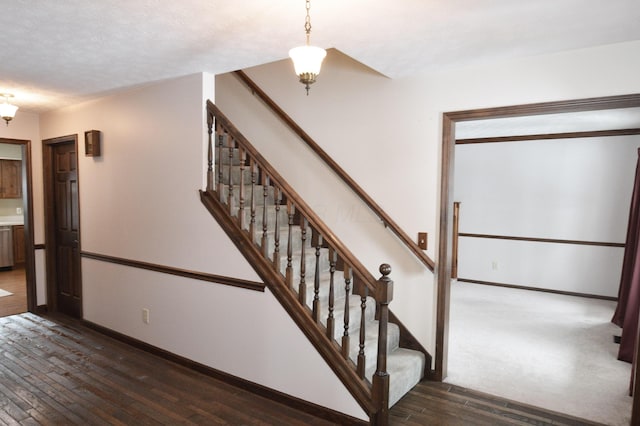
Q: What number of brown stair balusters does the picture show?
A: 13